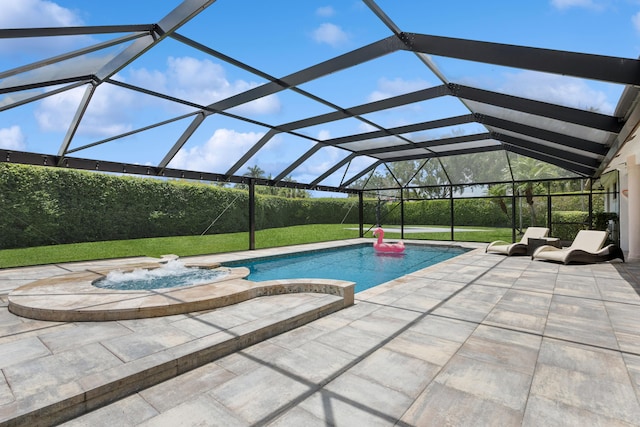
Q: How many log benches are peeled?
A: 0